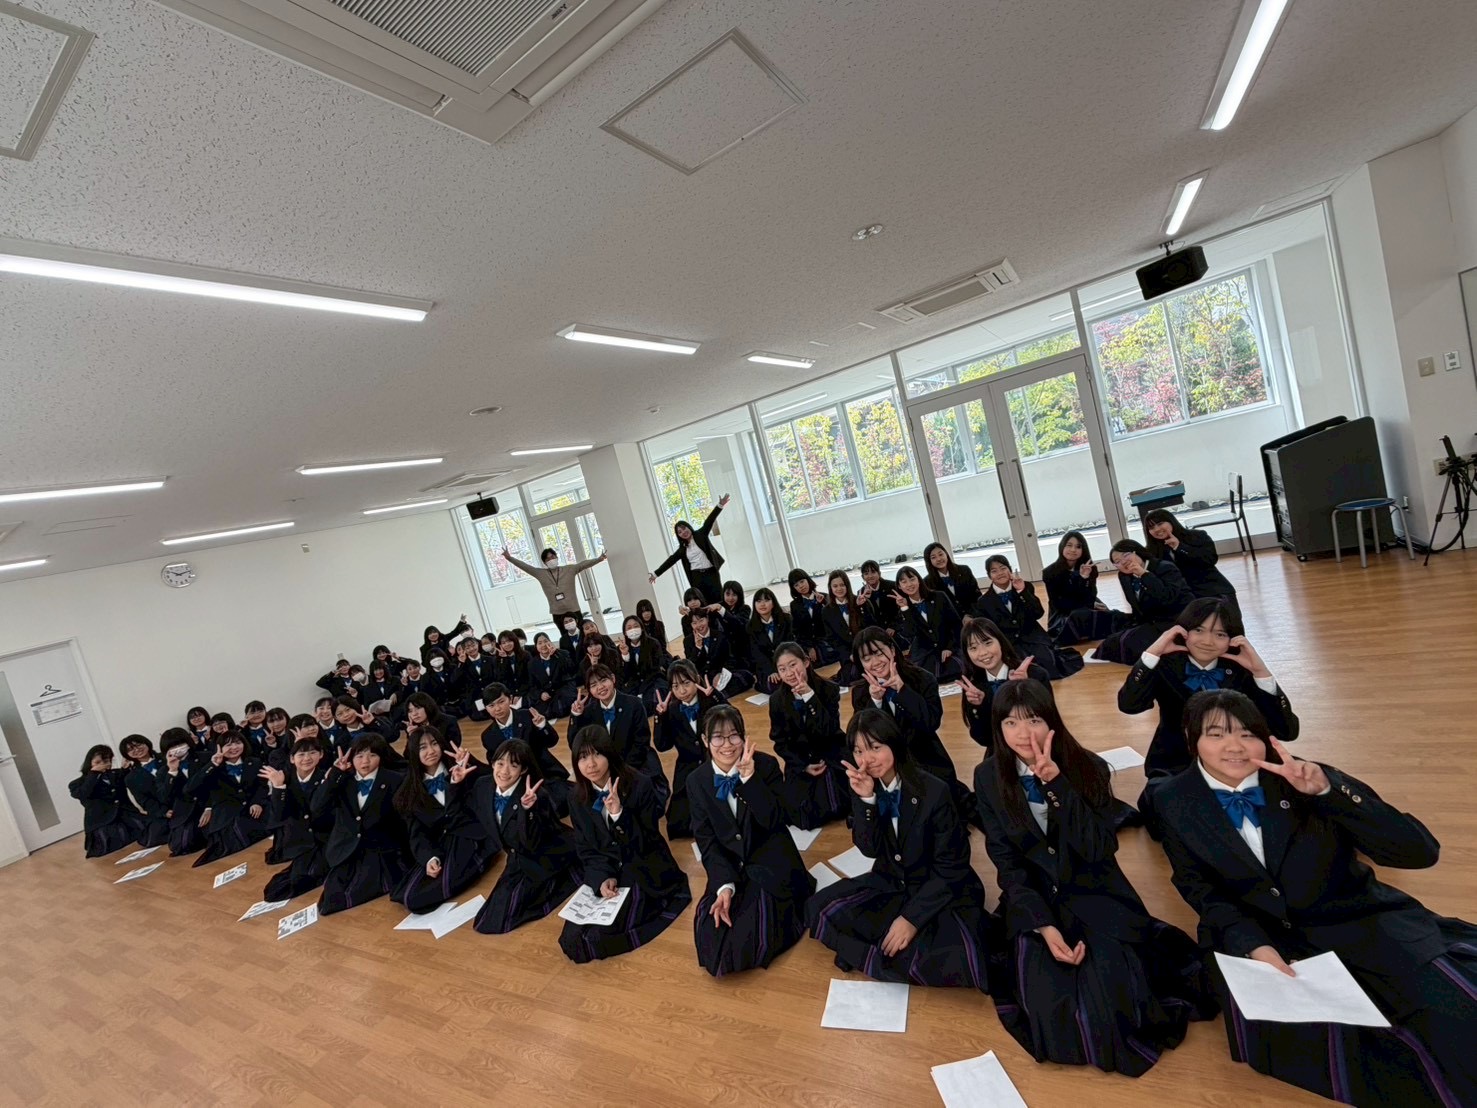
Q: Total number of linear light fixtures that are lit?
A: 11